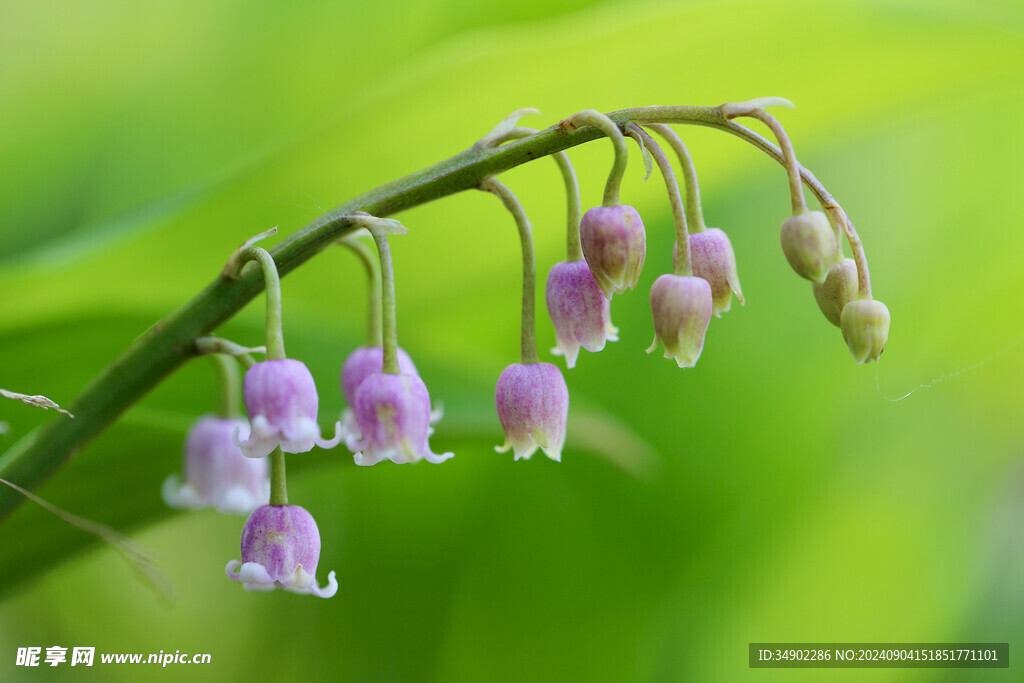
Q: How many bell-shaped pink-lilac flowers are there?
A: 10